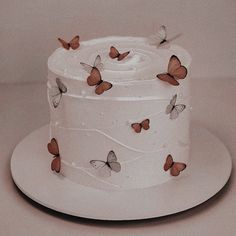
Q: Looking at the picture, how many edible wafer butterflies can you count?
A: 12